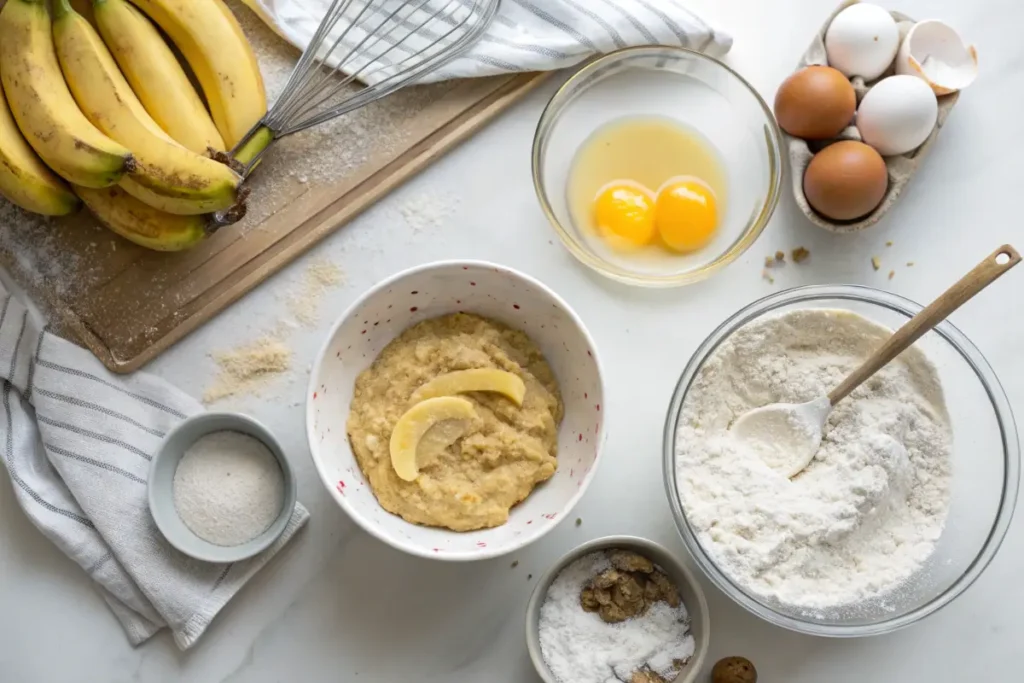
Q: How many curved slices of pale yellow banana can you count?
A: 2